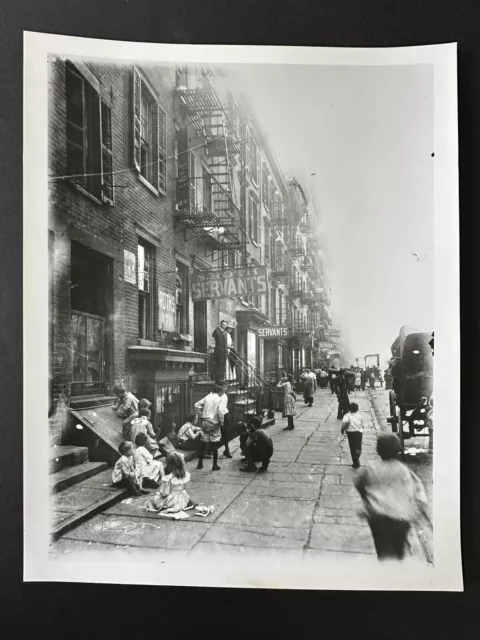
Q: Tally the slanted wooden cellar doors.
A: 1